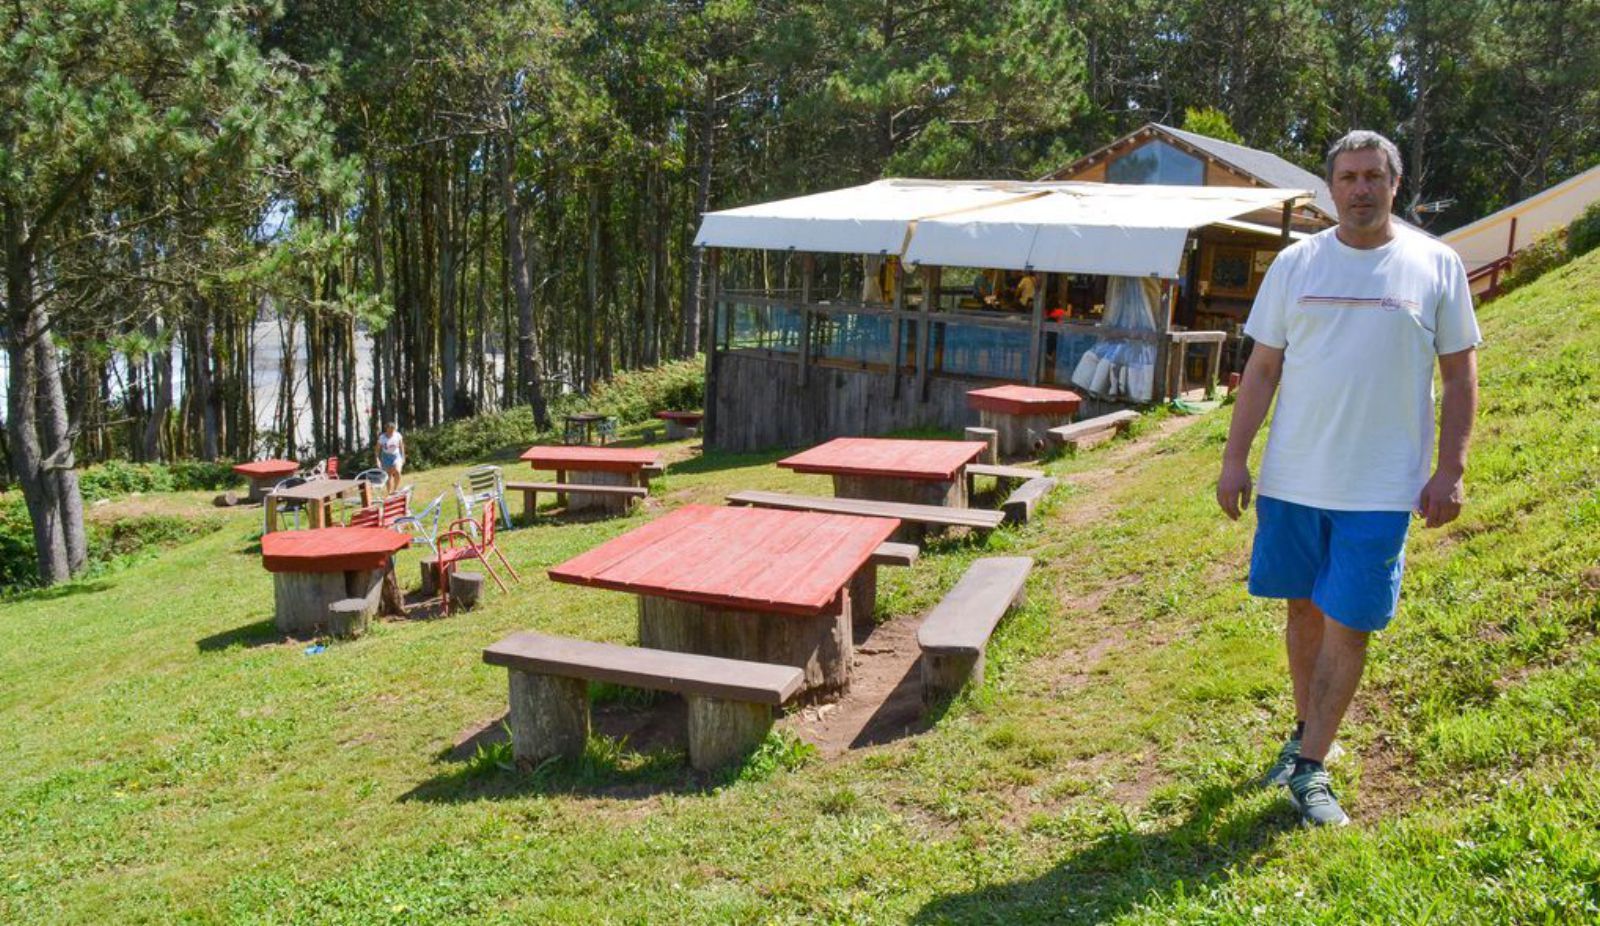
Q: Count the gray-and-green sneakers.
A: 2